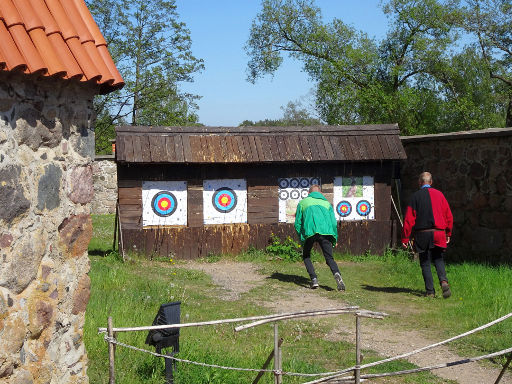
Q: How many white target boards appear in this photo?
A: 4